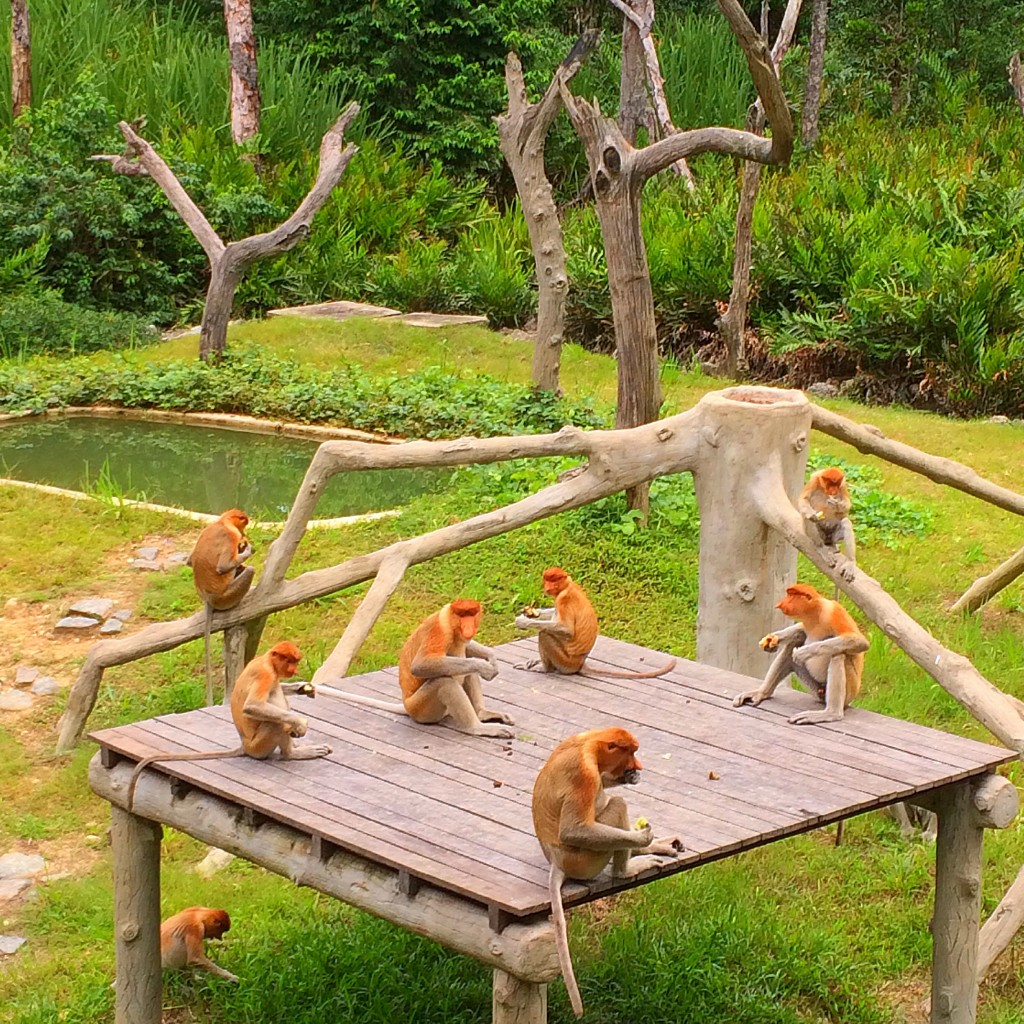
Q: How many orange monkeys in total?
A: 8